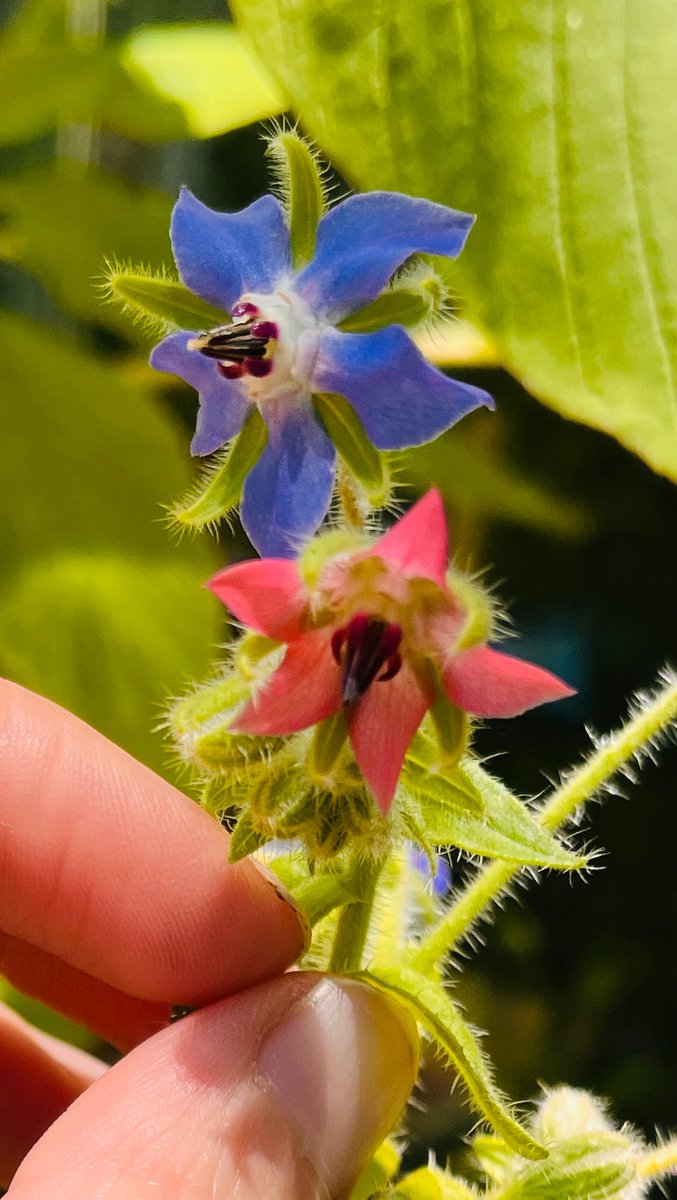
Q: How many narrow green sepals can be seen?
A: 10